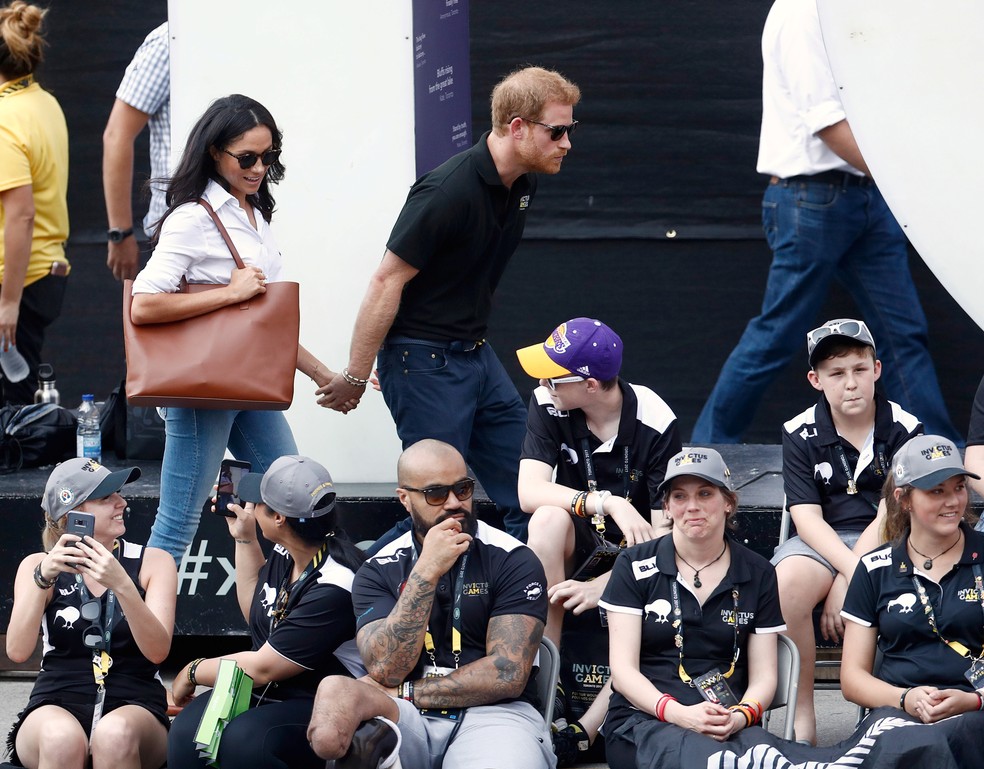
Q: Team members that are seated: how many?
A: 7